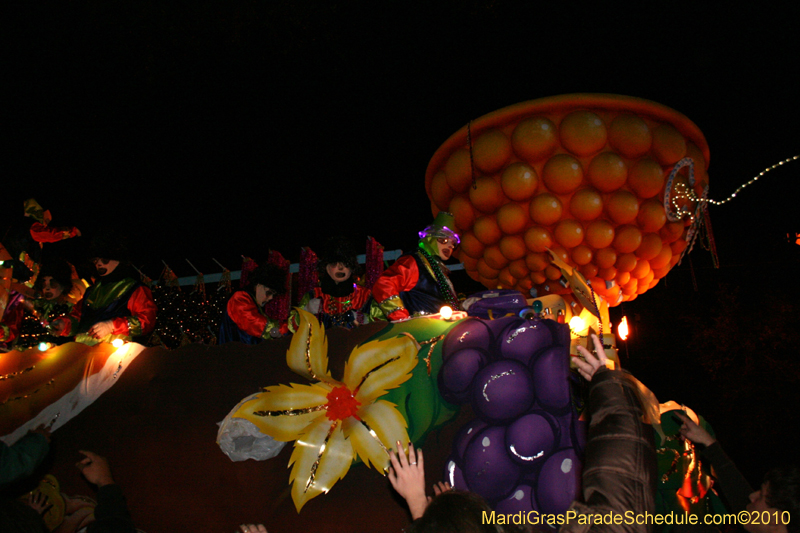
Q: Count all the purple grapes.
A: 11